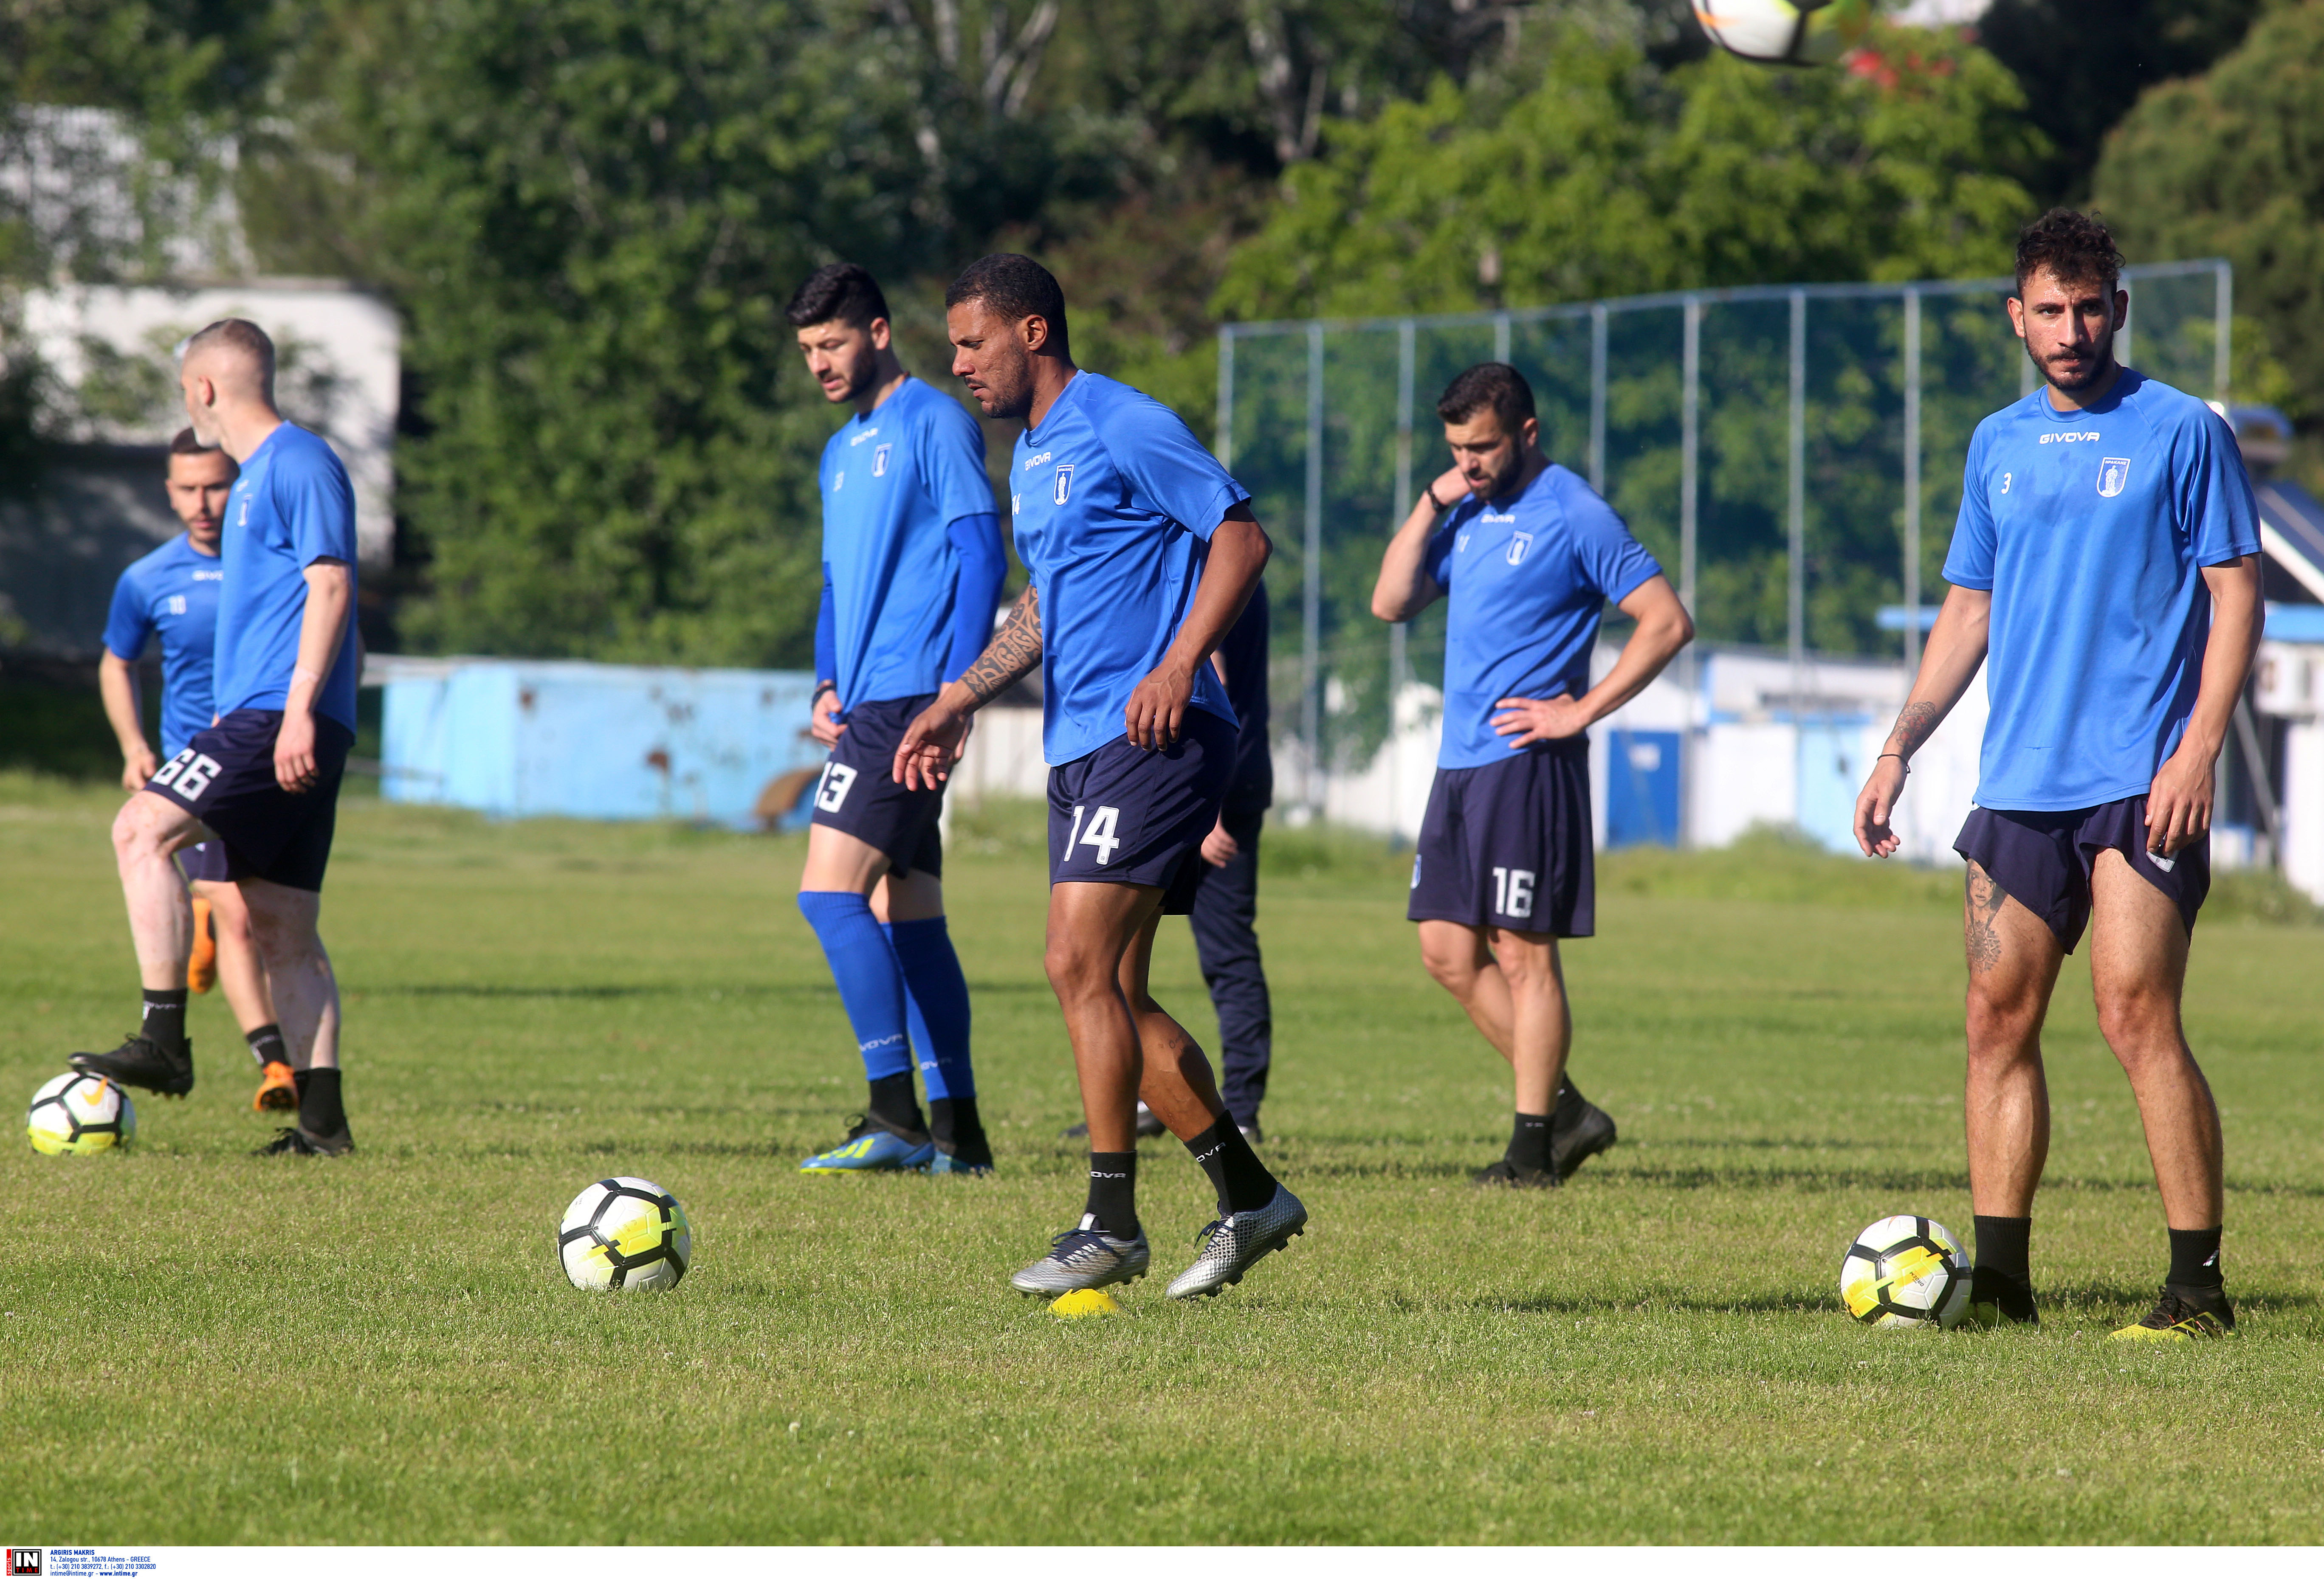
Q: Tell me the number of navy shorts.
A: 6